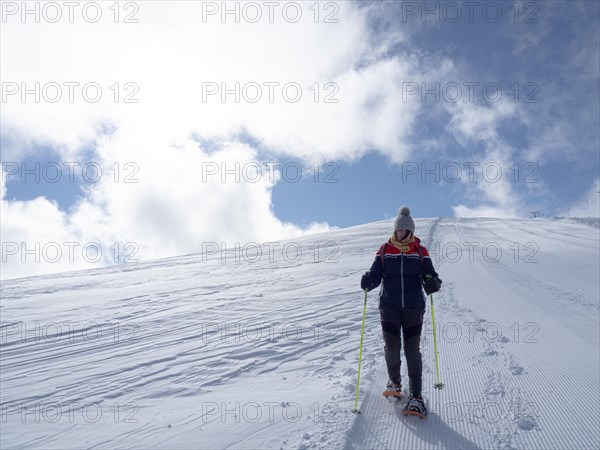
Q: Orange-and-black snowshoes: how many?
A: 2